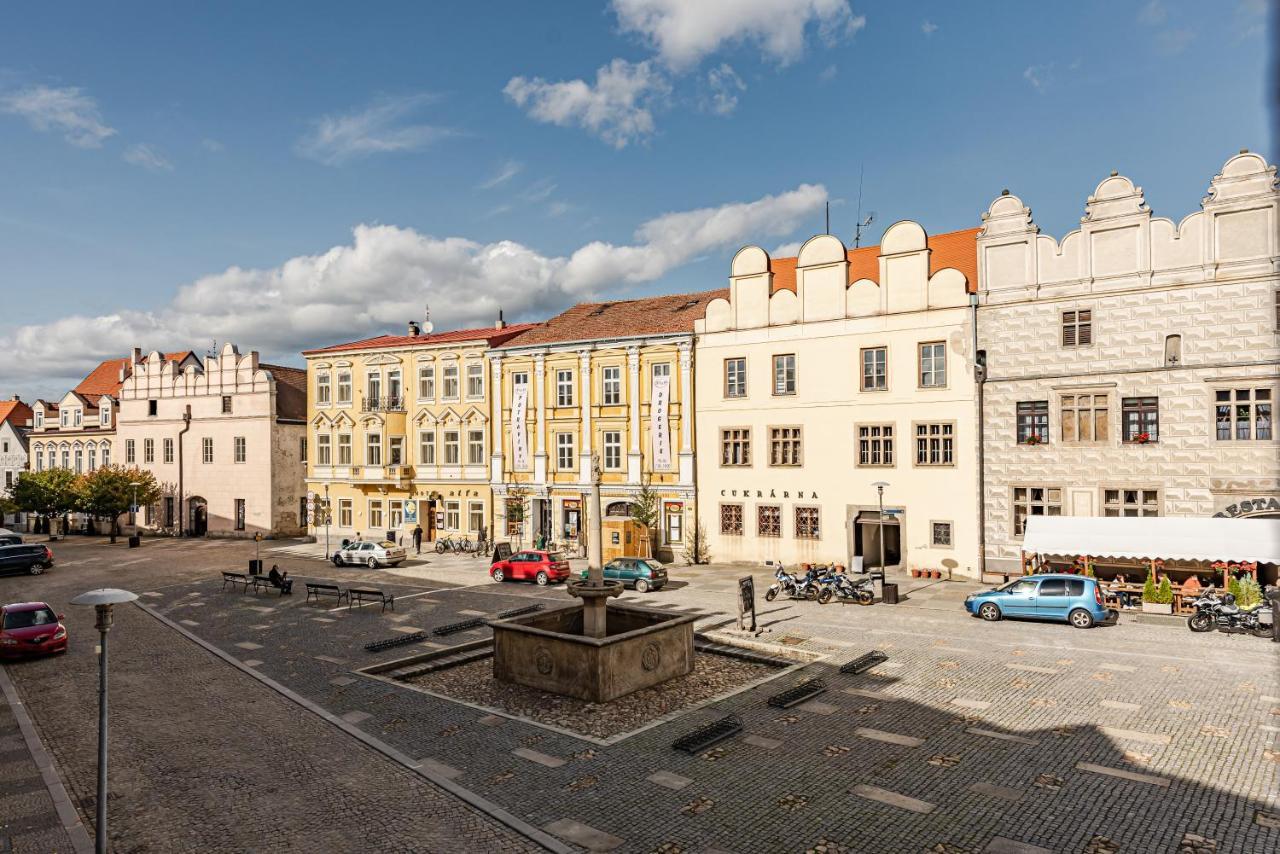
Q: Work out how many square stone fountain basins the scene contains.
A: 1